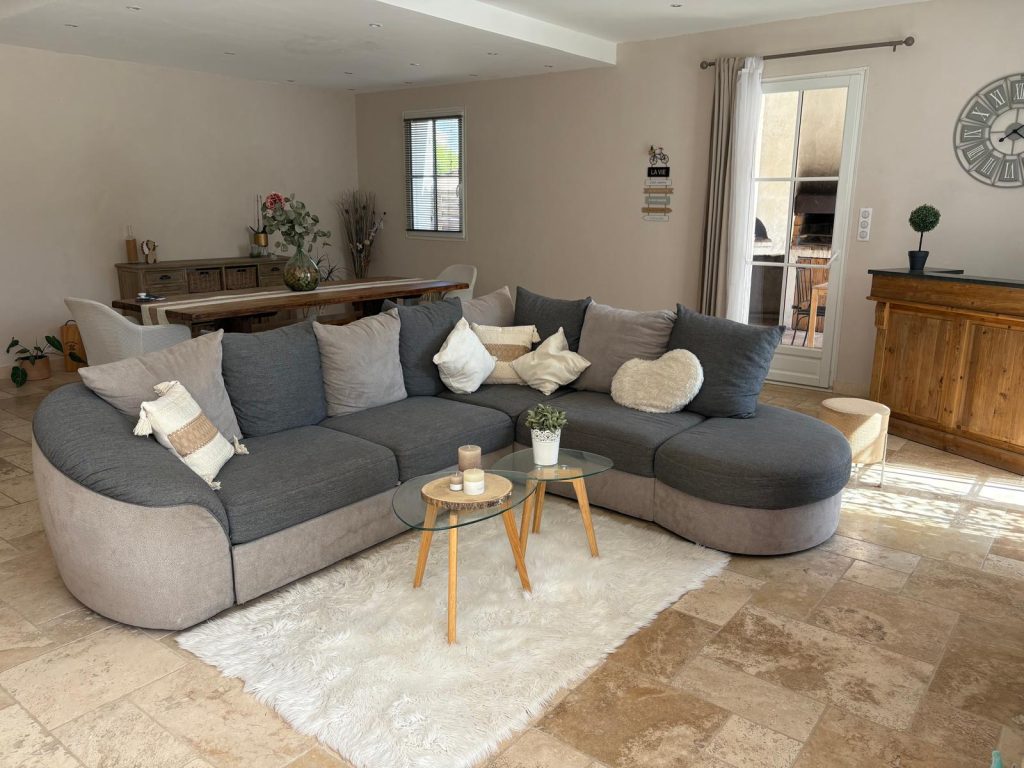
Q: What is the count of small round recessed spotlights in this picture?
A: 13